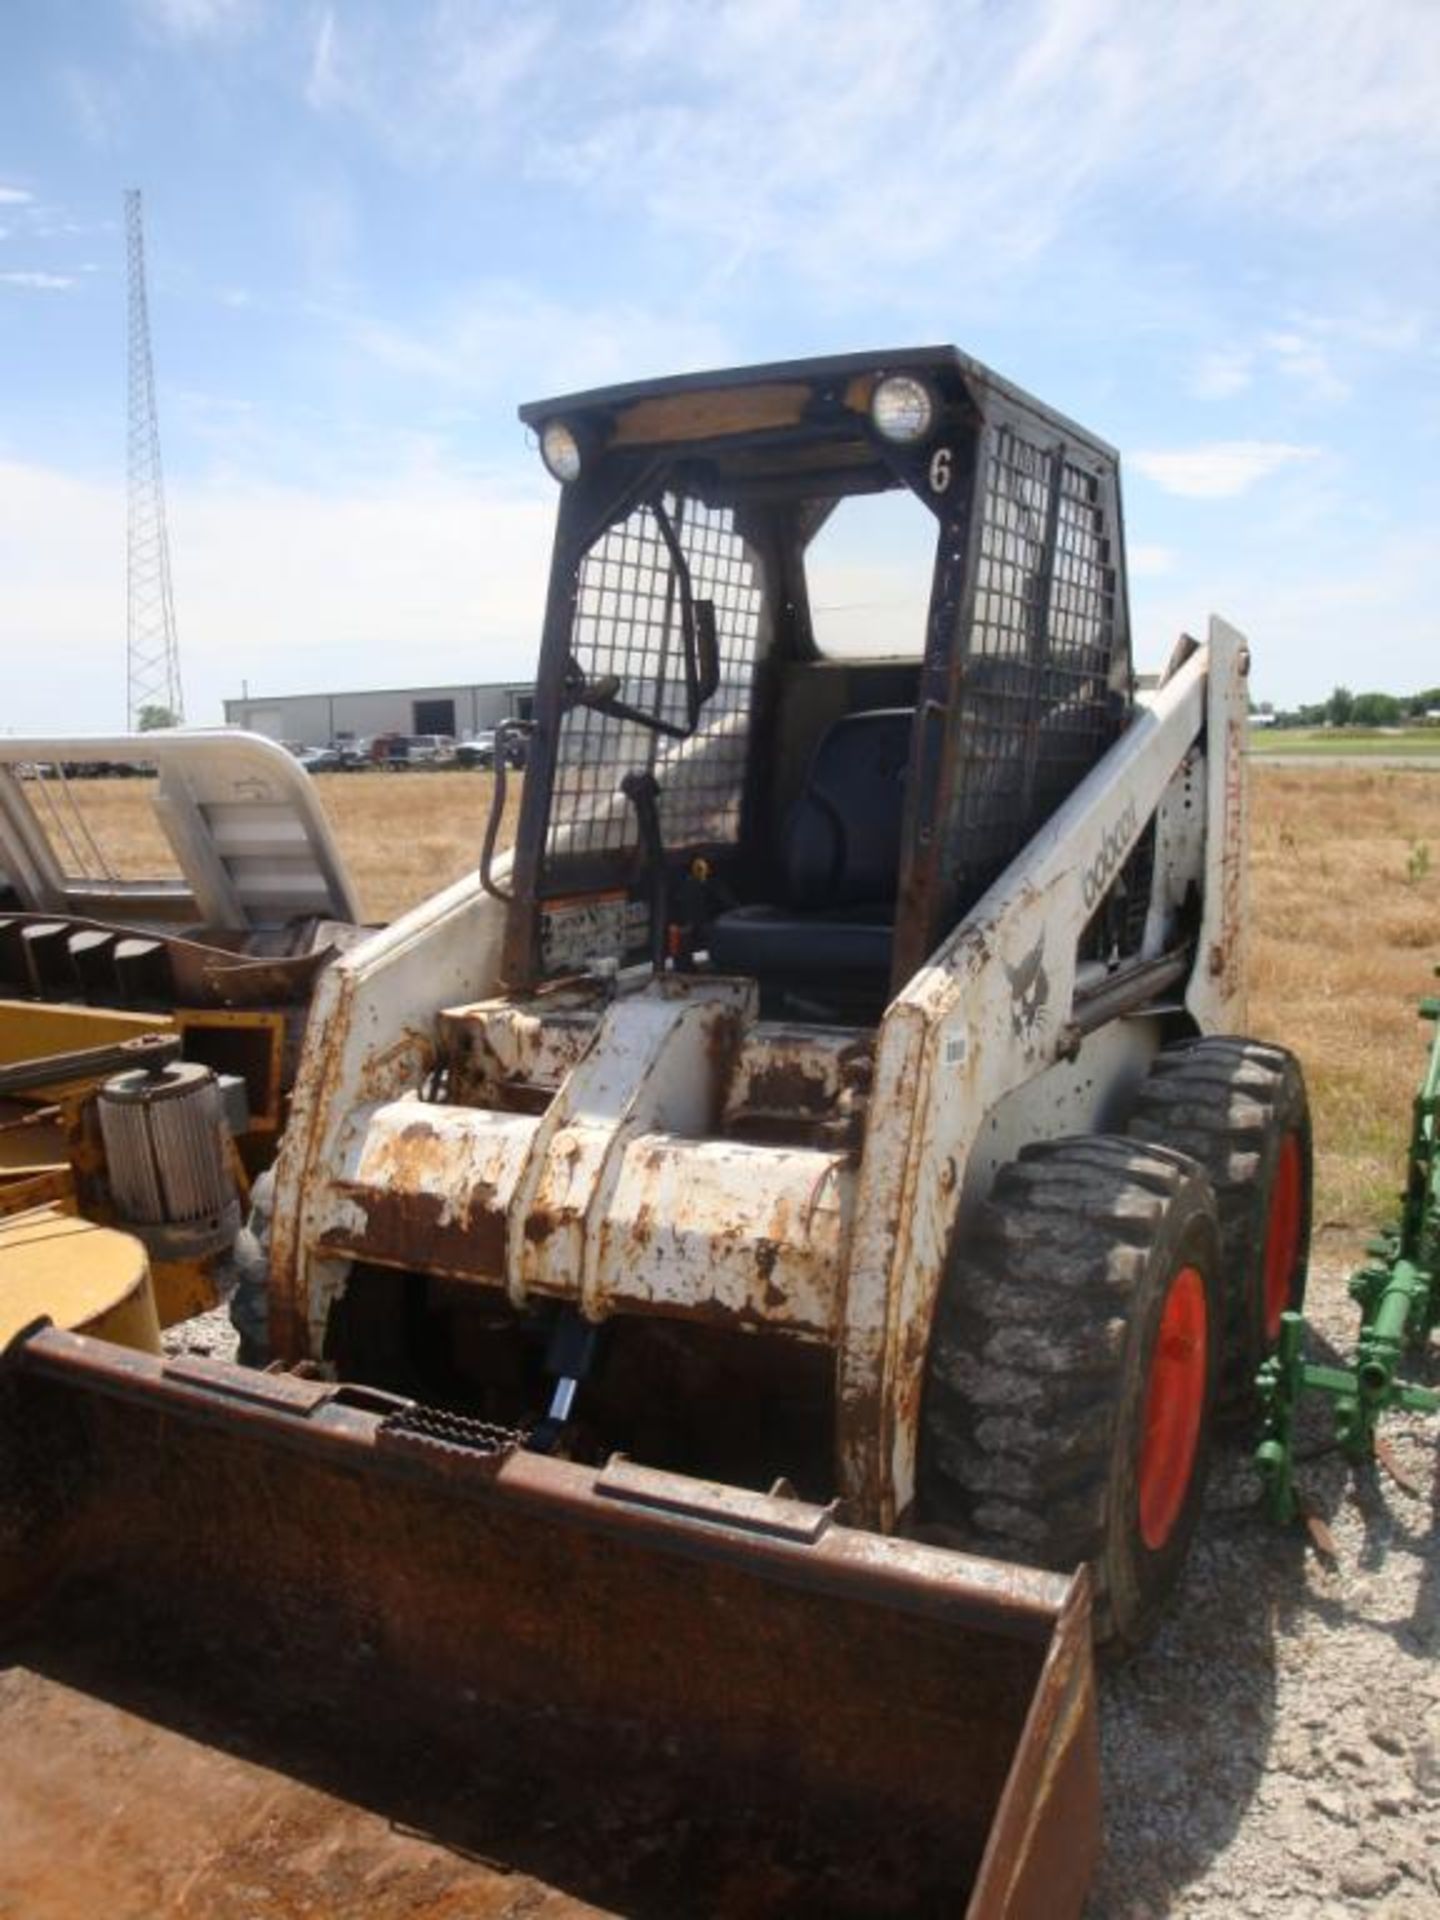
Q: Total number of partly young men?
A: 0